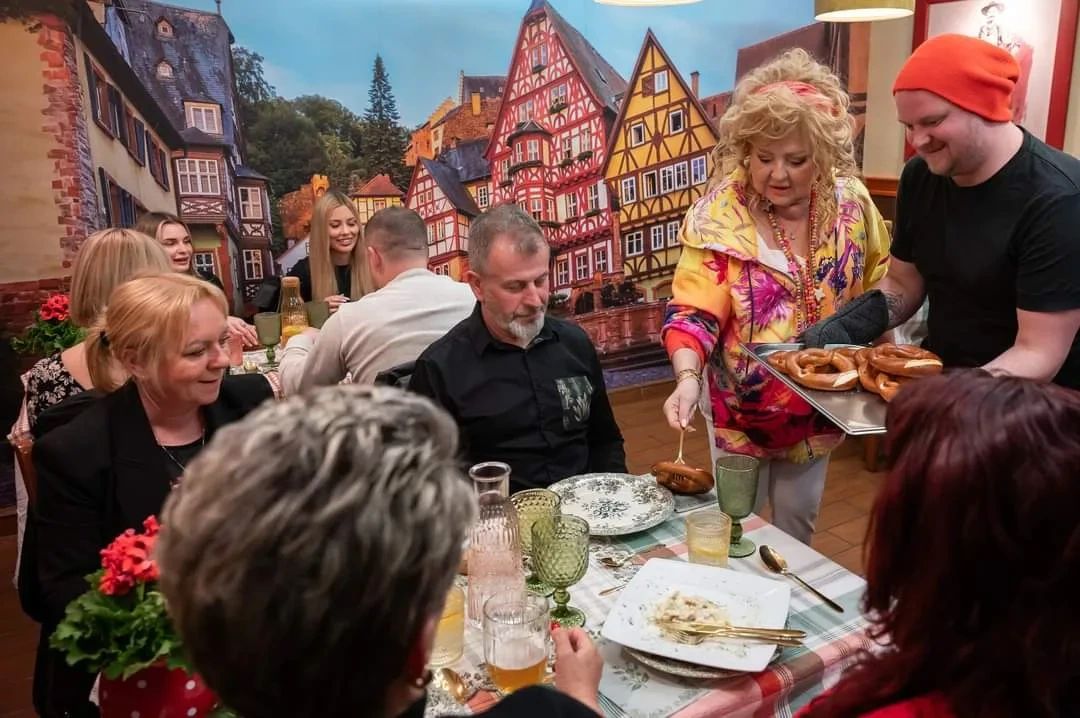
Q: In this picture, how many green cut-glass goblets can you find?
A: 2